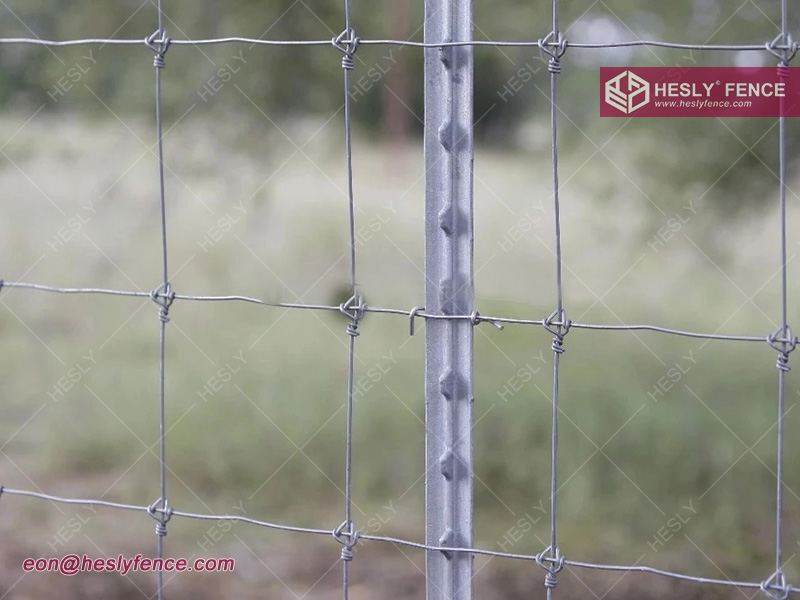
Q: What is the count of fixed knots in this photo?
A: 12